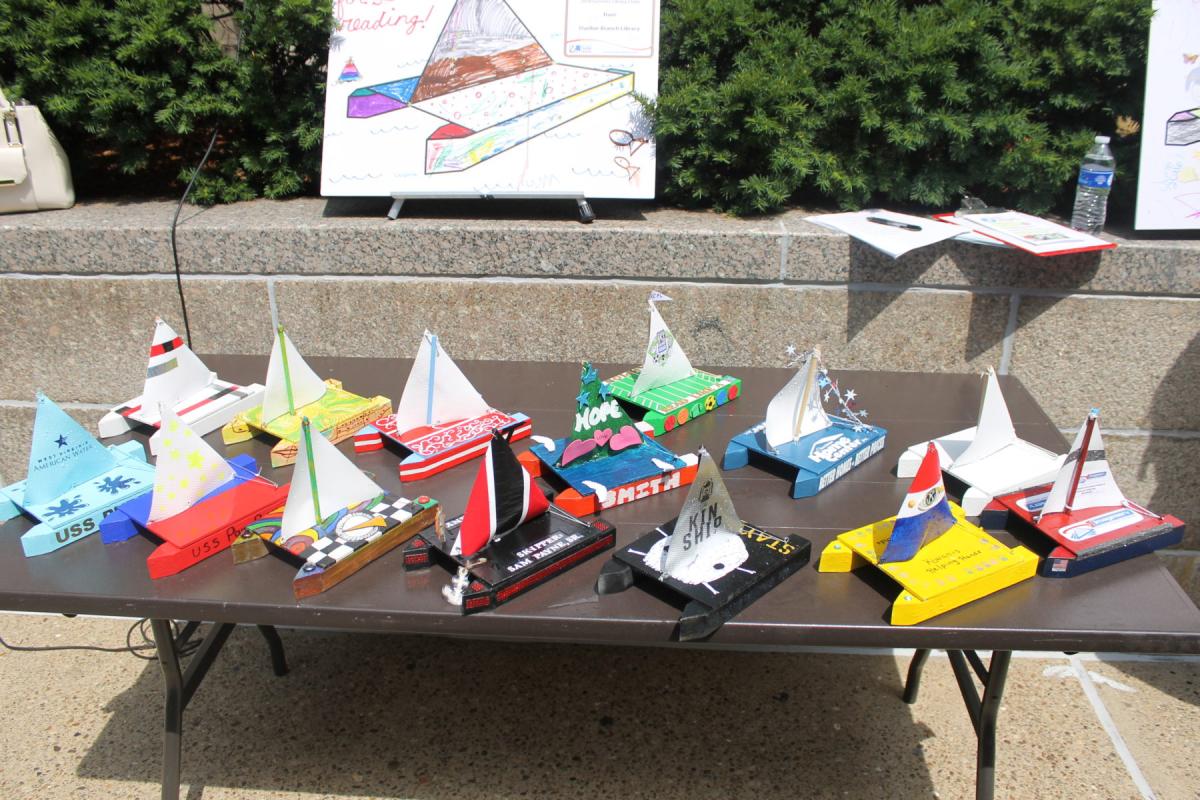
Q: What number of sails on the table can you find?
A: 14